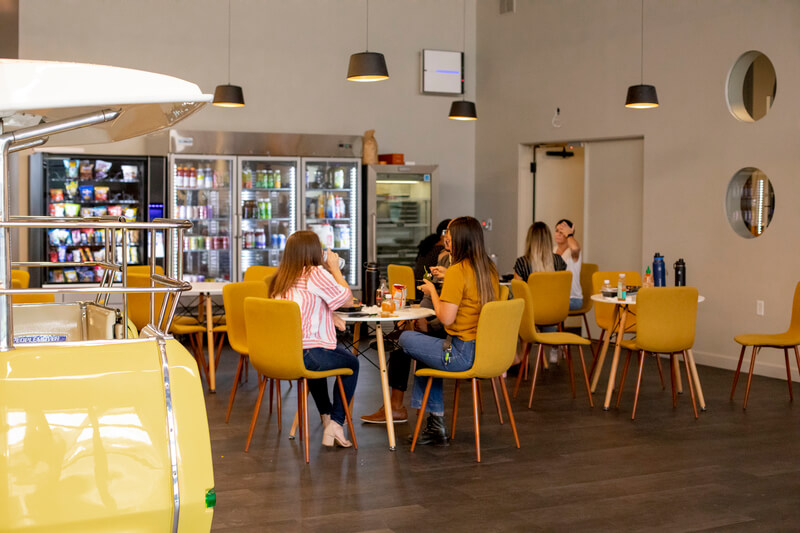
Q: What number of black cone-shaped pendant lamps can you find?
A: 4